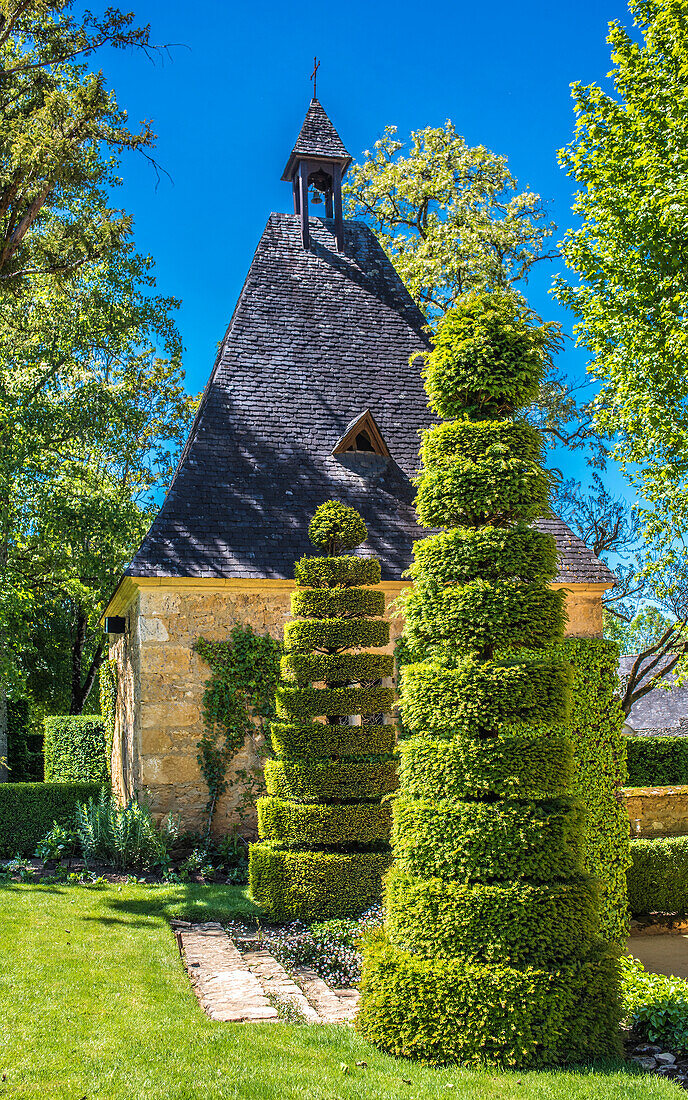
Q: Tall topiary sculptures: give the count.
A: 2